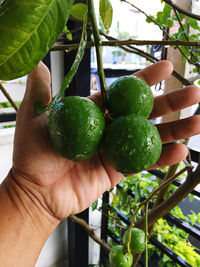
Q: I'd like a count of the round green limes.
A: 5